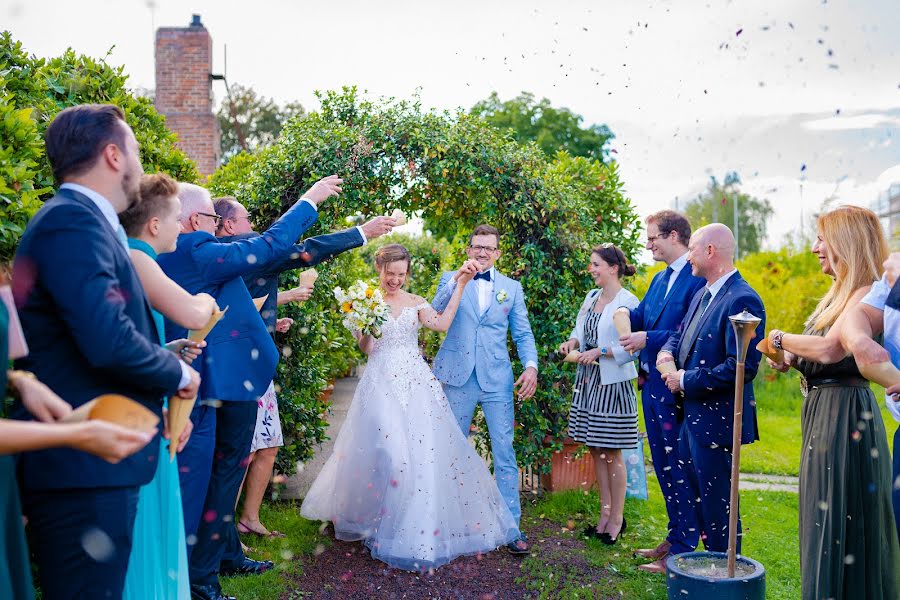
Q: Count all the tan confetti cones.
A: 11